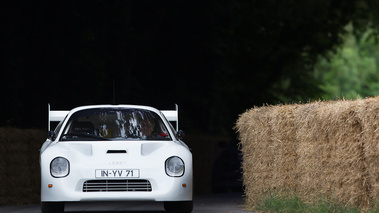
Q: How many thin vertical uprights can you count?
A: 2